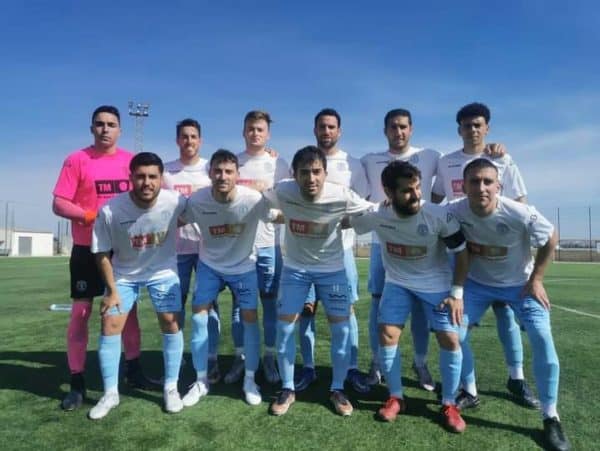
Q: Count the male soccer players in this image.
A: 11